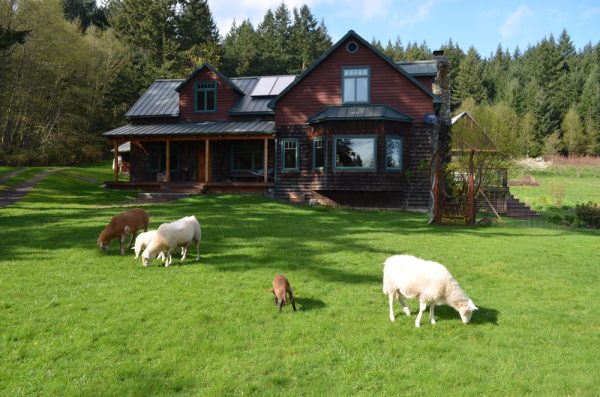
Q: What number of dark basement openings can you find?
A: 1